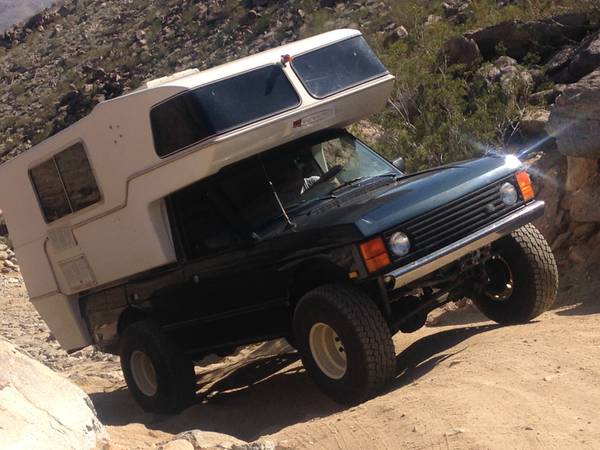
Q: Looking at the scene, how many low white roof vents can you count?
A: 1